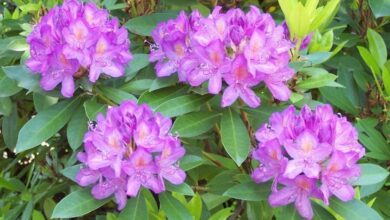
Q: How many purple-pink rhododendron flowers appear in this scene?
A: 4